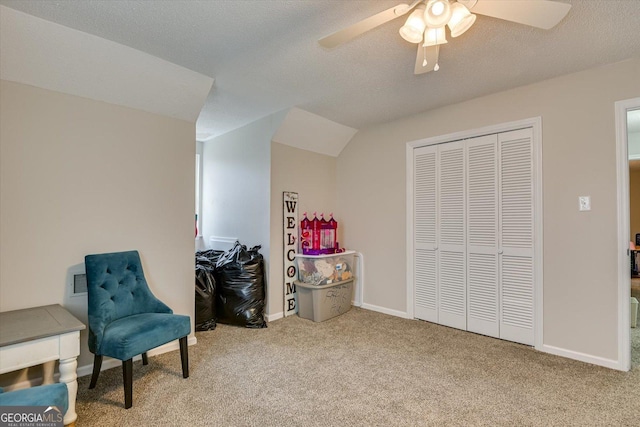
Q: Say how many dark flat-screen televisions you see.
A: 0